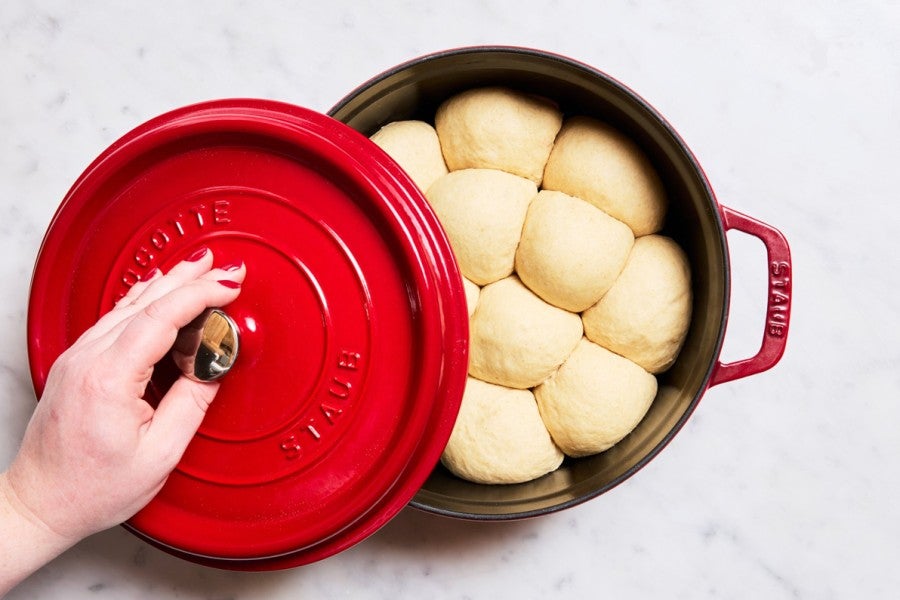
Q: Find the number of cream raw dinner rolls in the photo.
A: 10